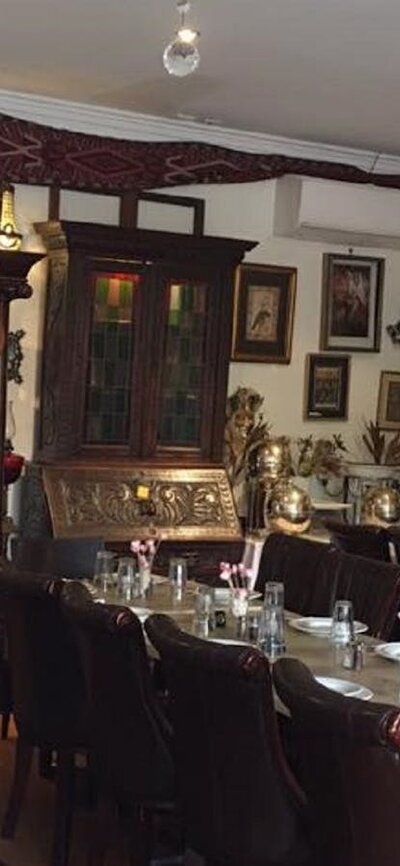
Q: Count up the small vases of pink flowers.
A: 2